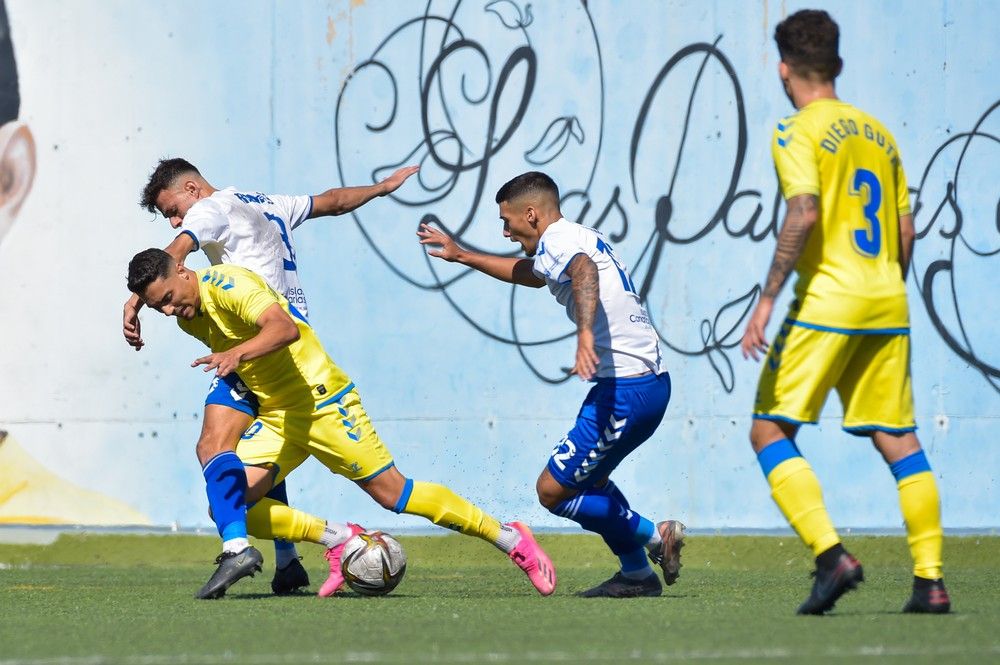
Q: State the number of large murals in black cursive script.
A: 1